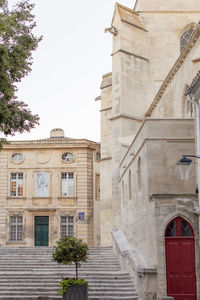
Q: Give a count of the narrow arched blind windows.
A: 3